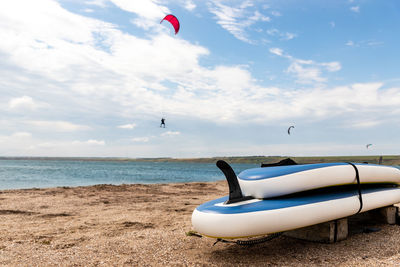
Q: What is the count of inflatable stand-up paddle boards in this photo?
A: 2